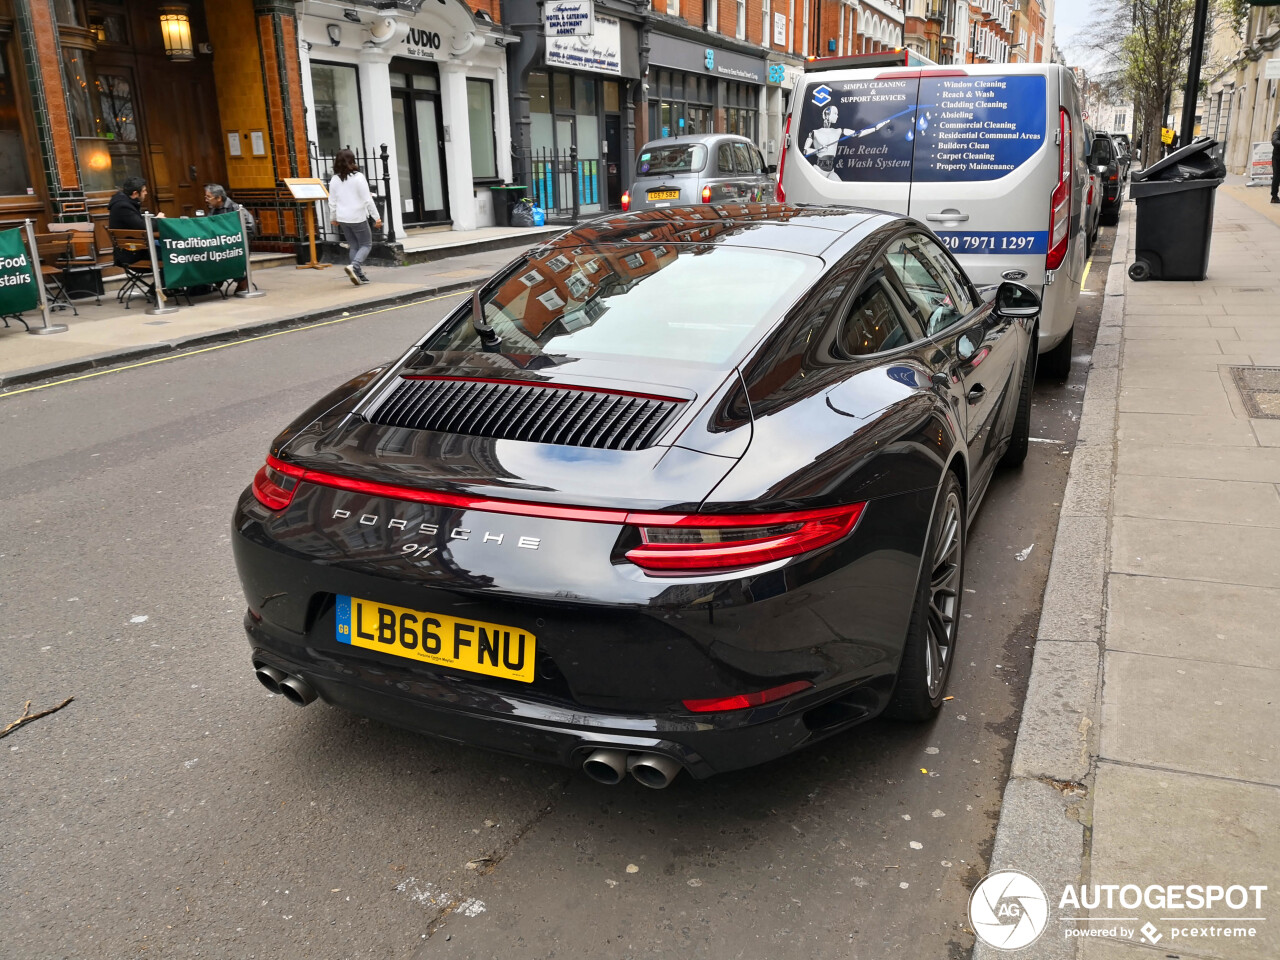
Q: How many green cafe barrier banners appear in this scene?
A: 2